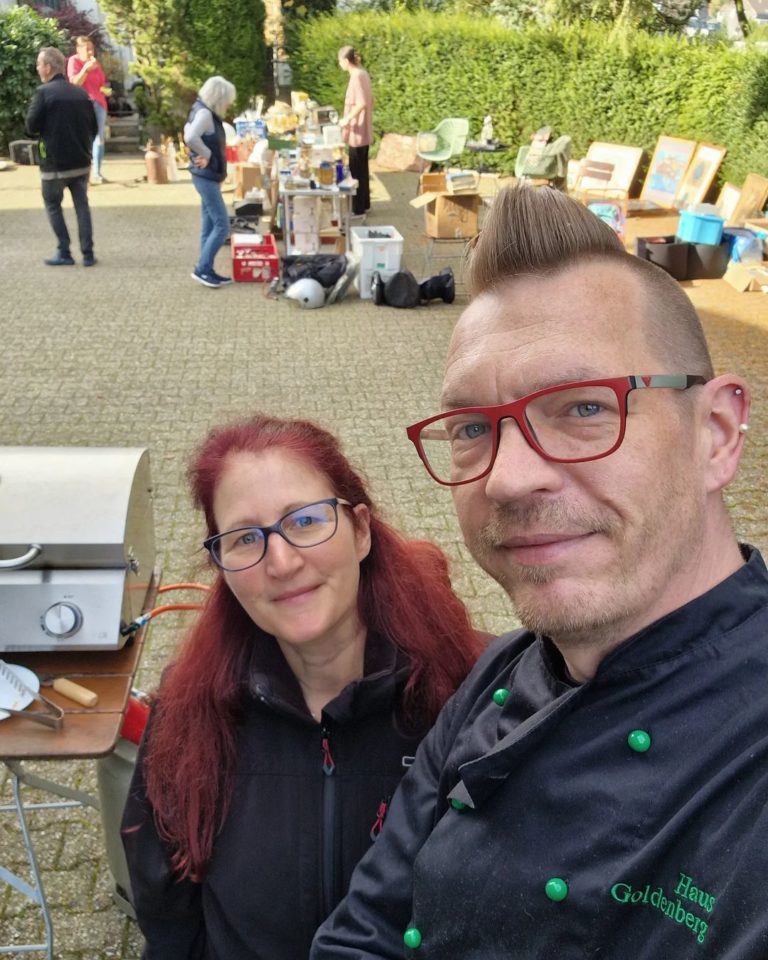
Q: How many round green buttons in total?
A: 5